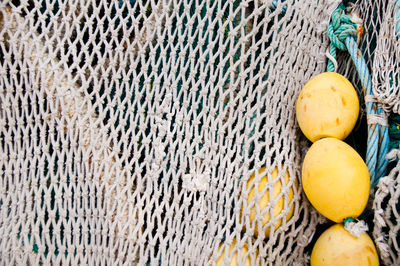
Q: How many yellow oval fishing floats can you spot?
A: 5